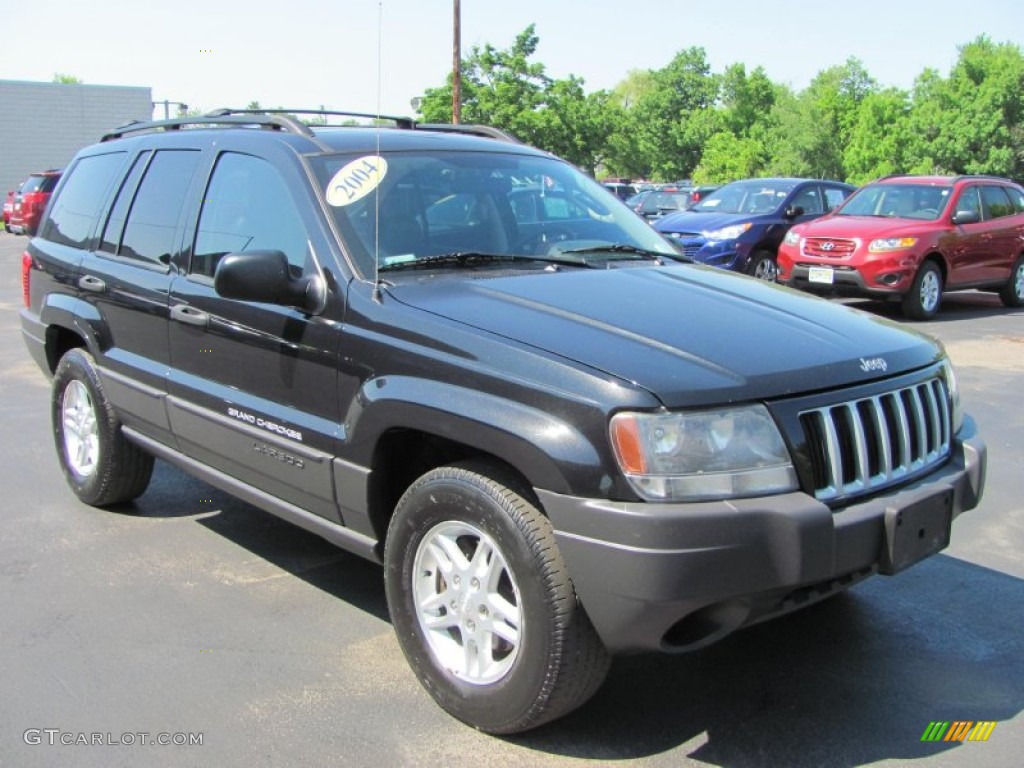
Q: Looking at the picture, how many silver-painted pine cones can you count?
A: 0